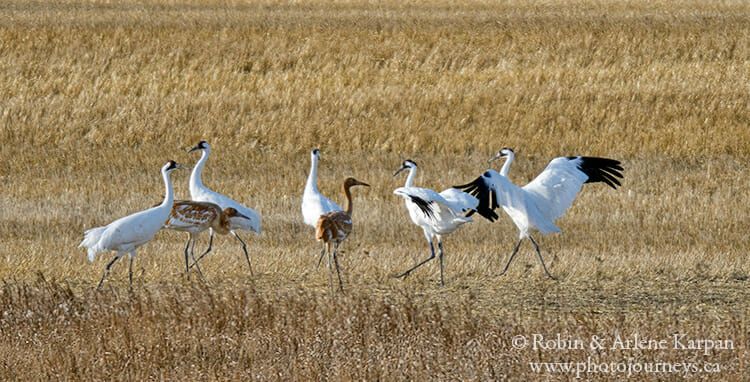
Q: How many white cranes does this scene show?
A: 5